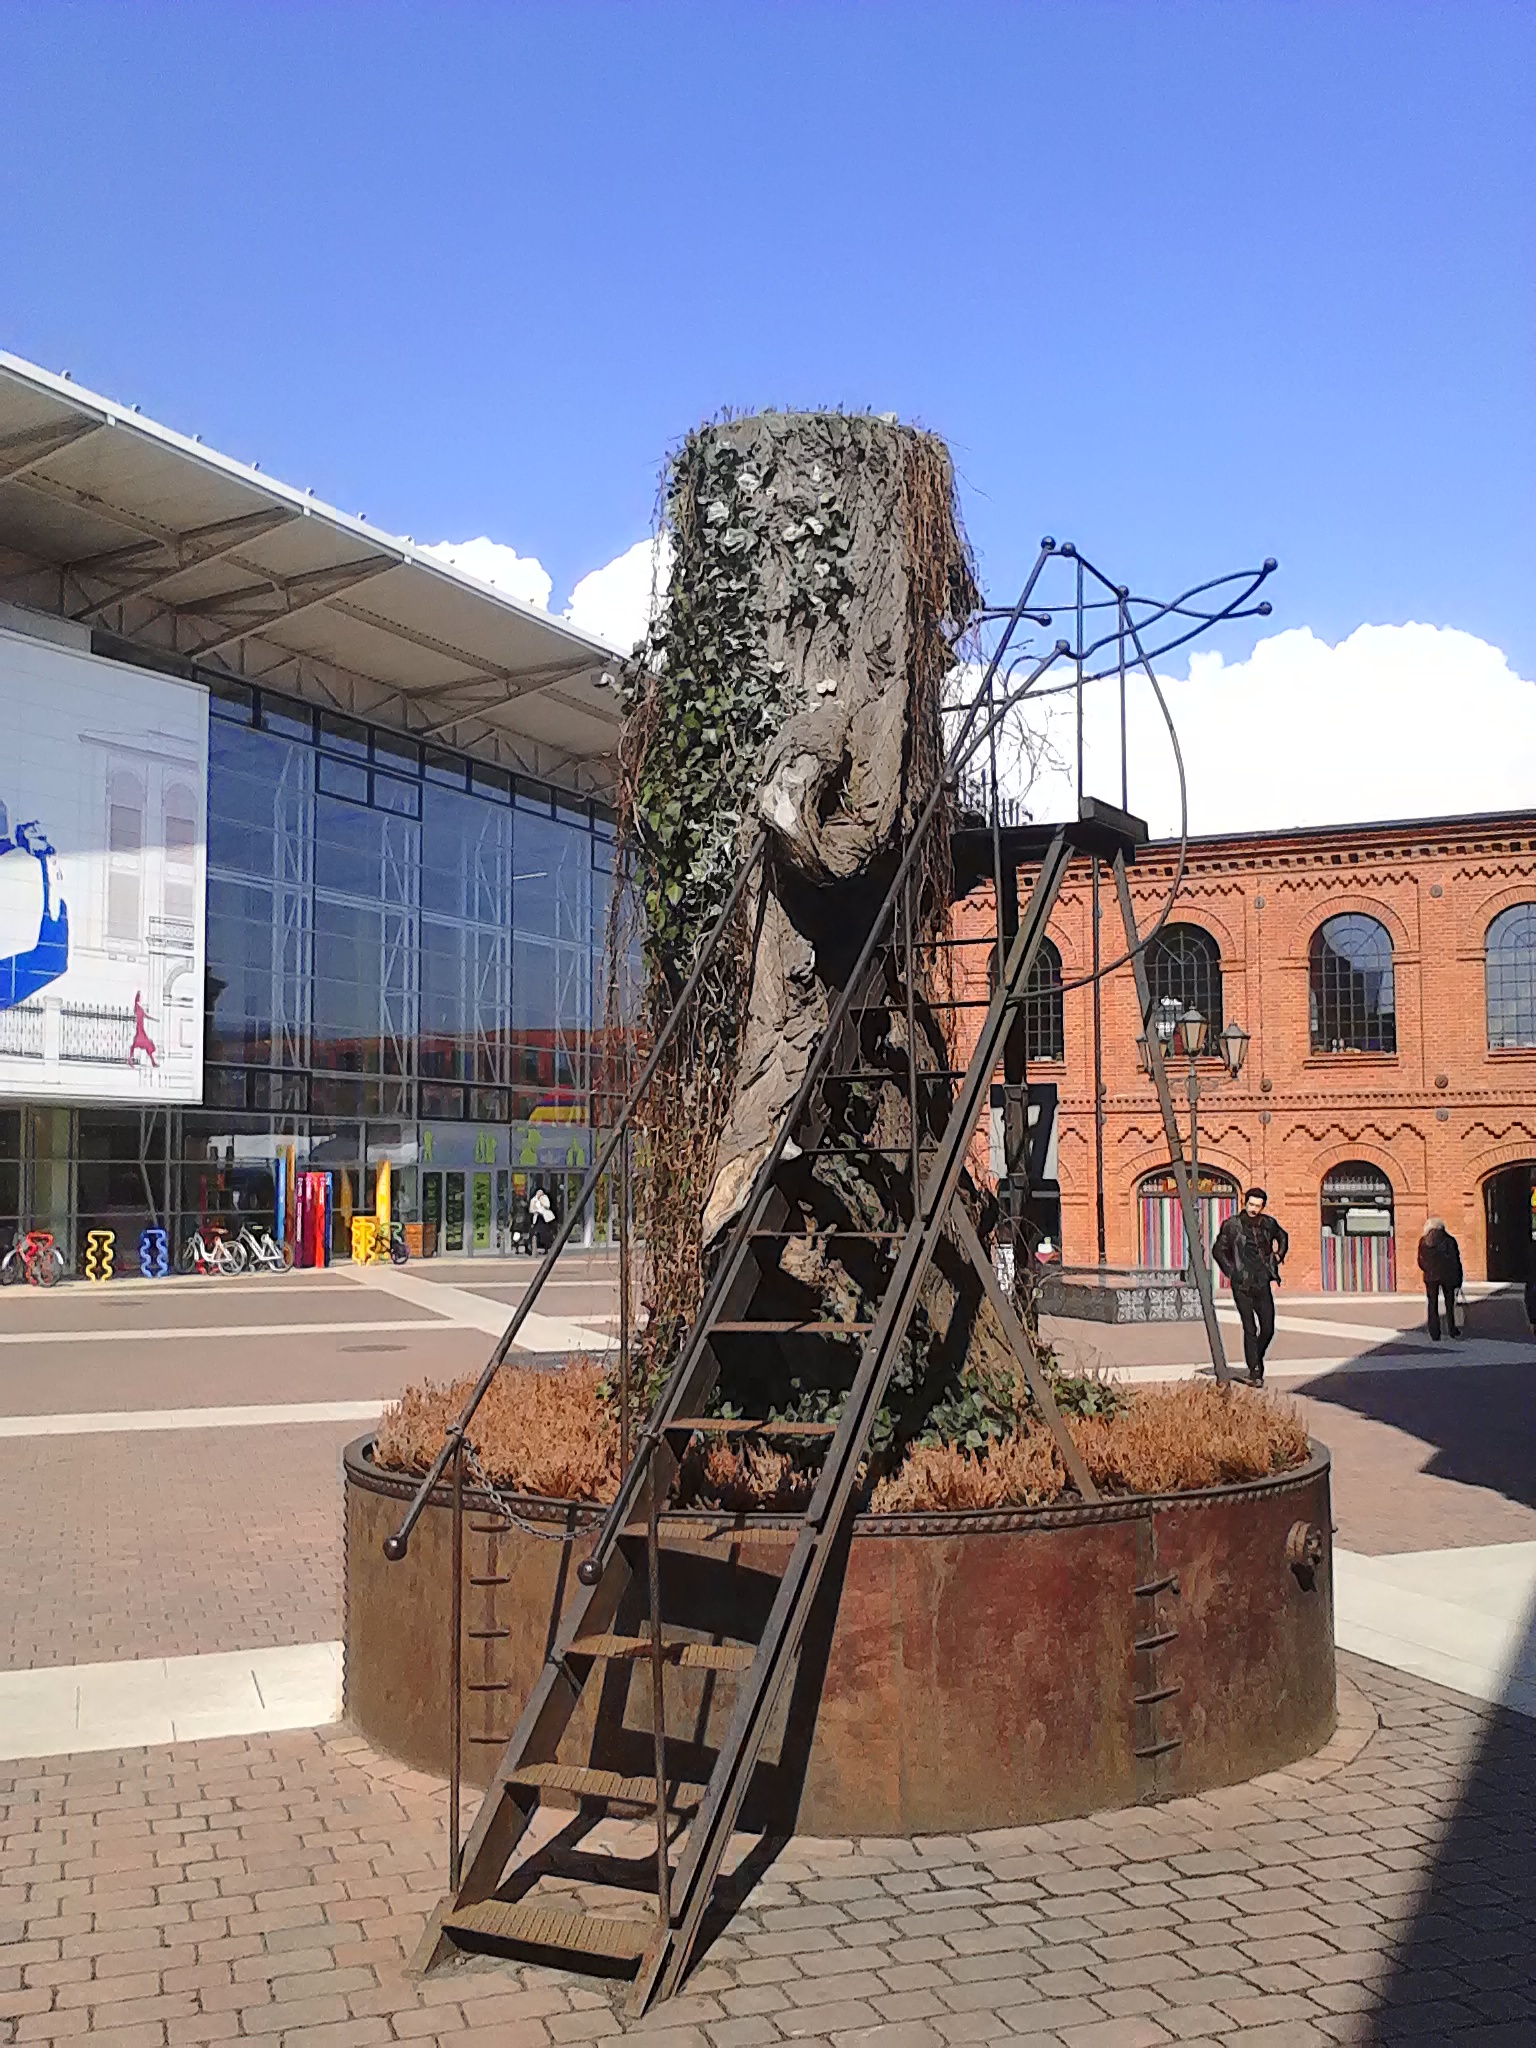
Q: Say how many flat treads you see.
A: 11